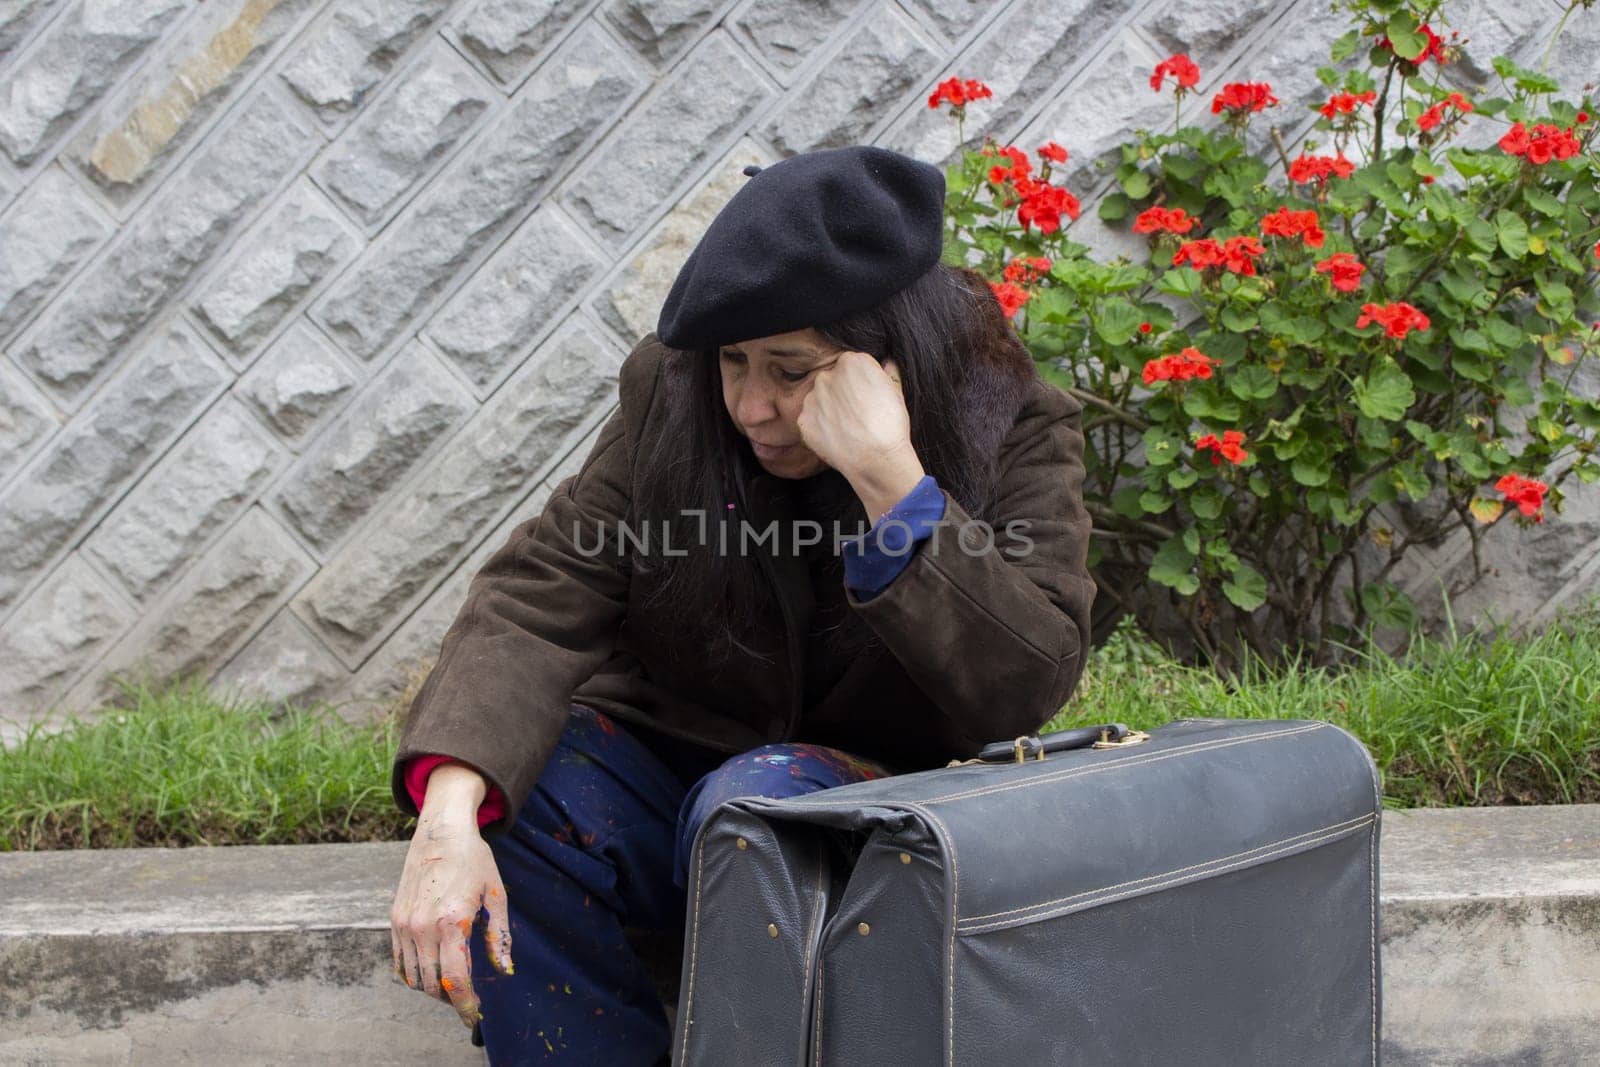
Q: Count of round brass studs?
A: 4